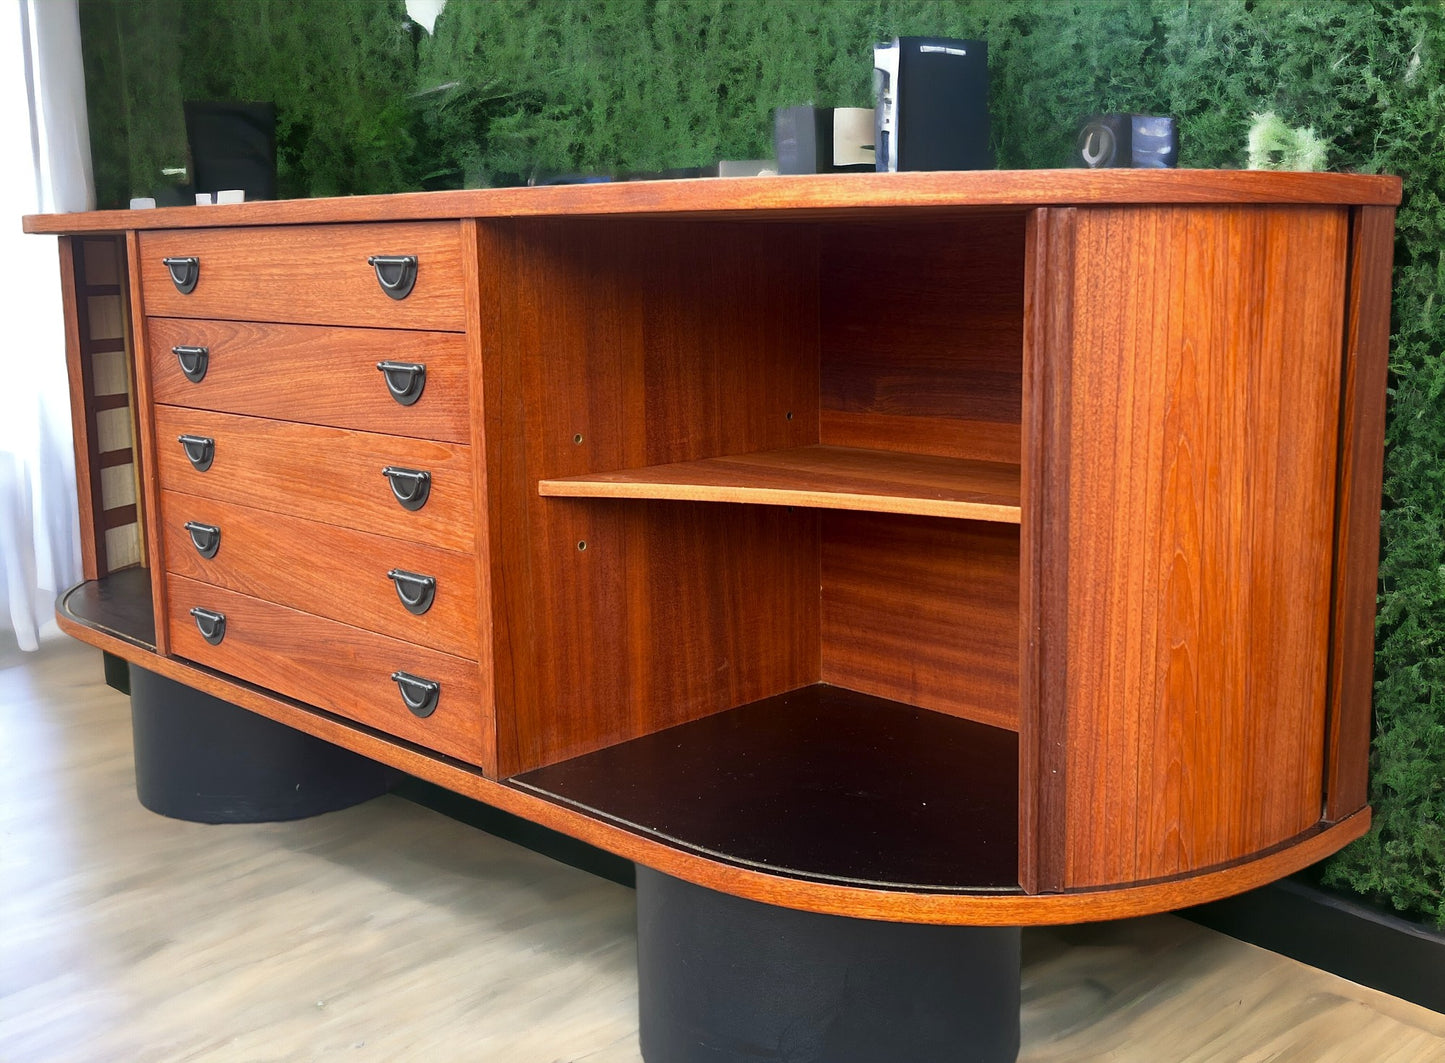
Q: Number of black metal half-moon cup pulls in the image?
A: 10